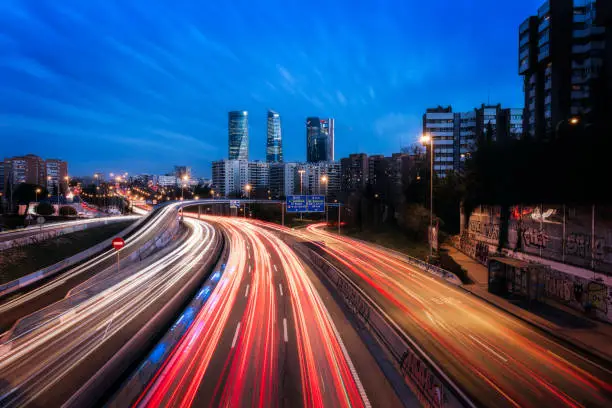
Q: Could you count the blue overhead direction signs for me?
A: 2